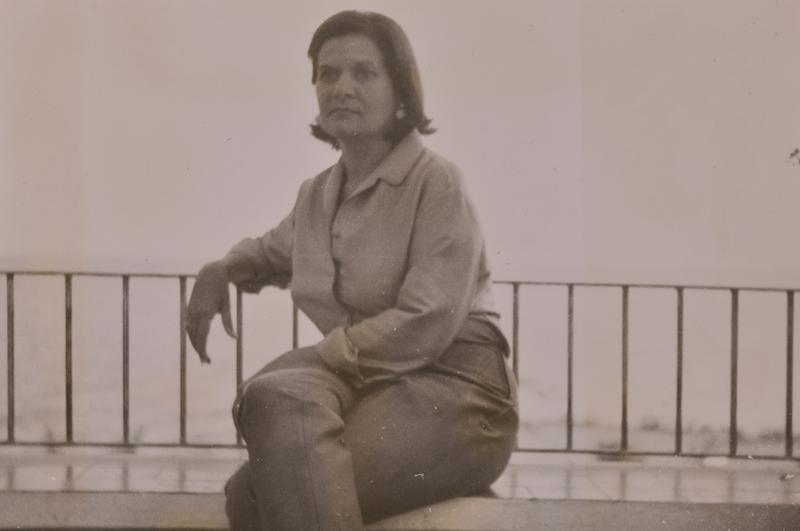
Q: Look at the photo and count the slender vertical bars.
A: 12